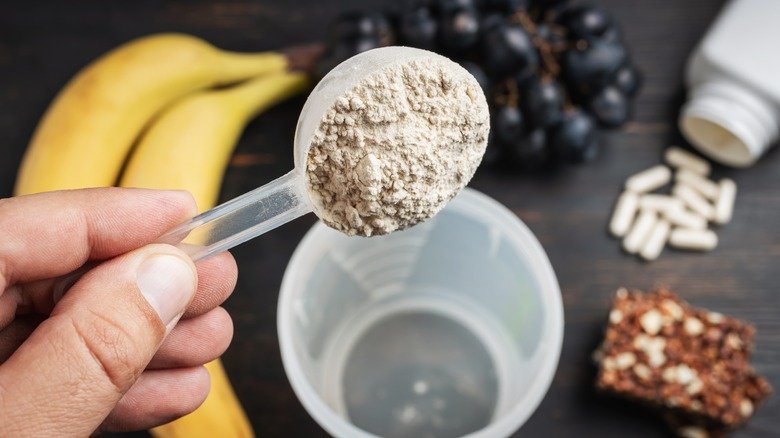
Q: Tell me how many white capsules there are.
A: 11